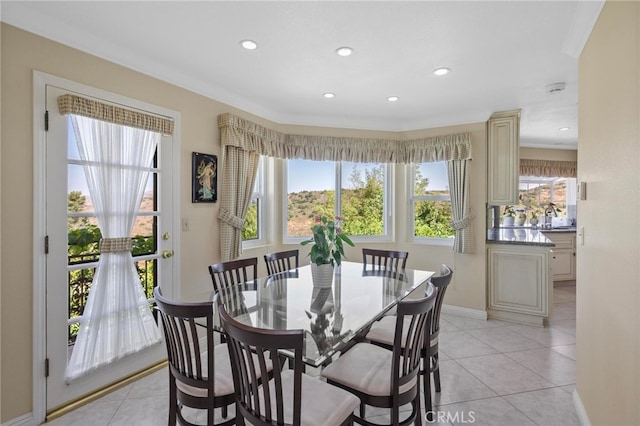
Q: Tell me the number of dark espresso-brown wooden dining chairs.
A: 7